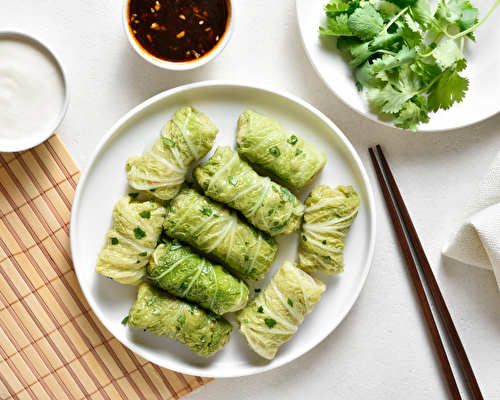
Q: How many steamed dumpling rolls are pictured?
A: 9